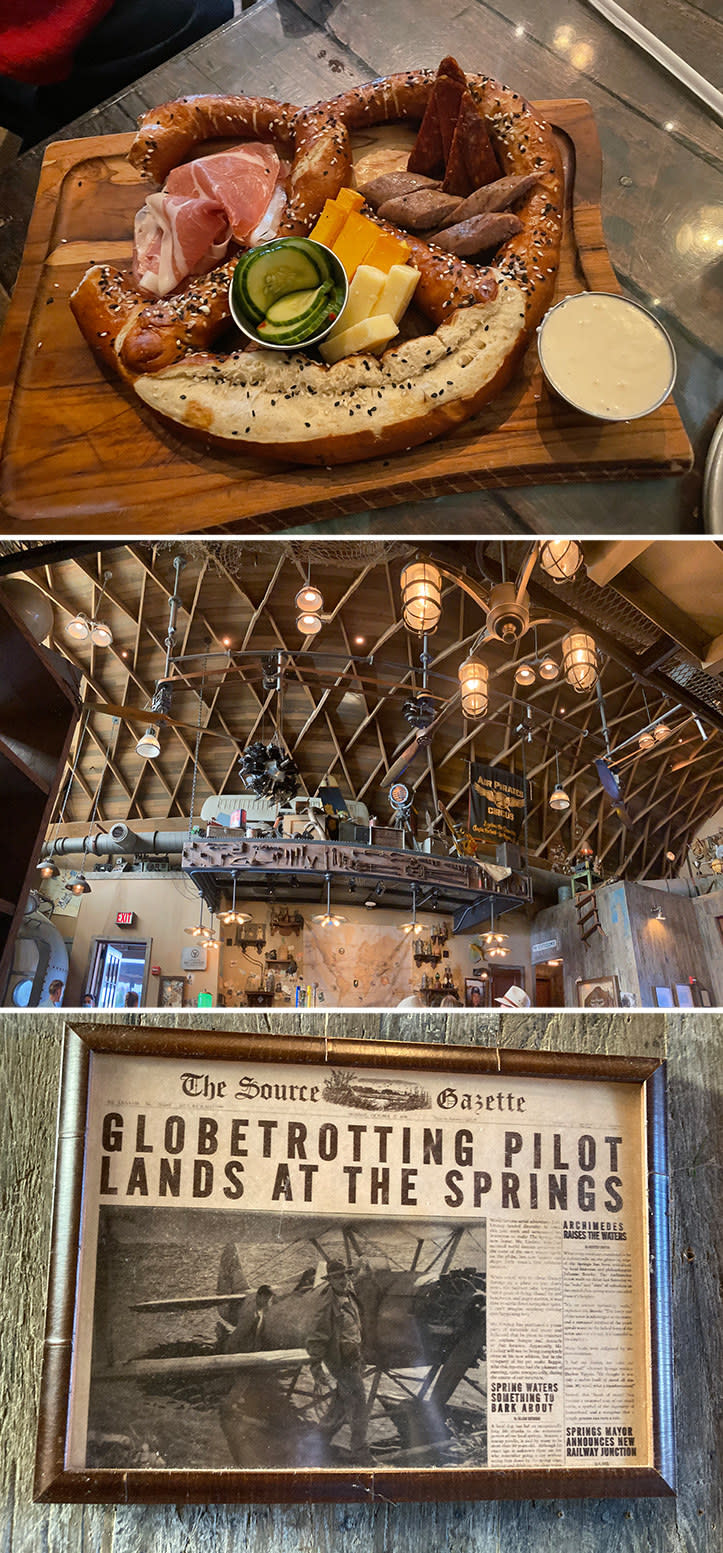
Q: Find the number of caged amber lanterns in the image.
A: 4